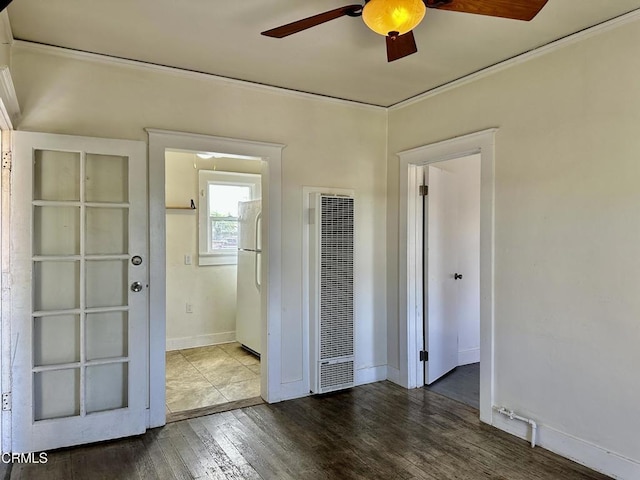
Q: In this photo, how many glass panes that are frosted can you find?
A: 10